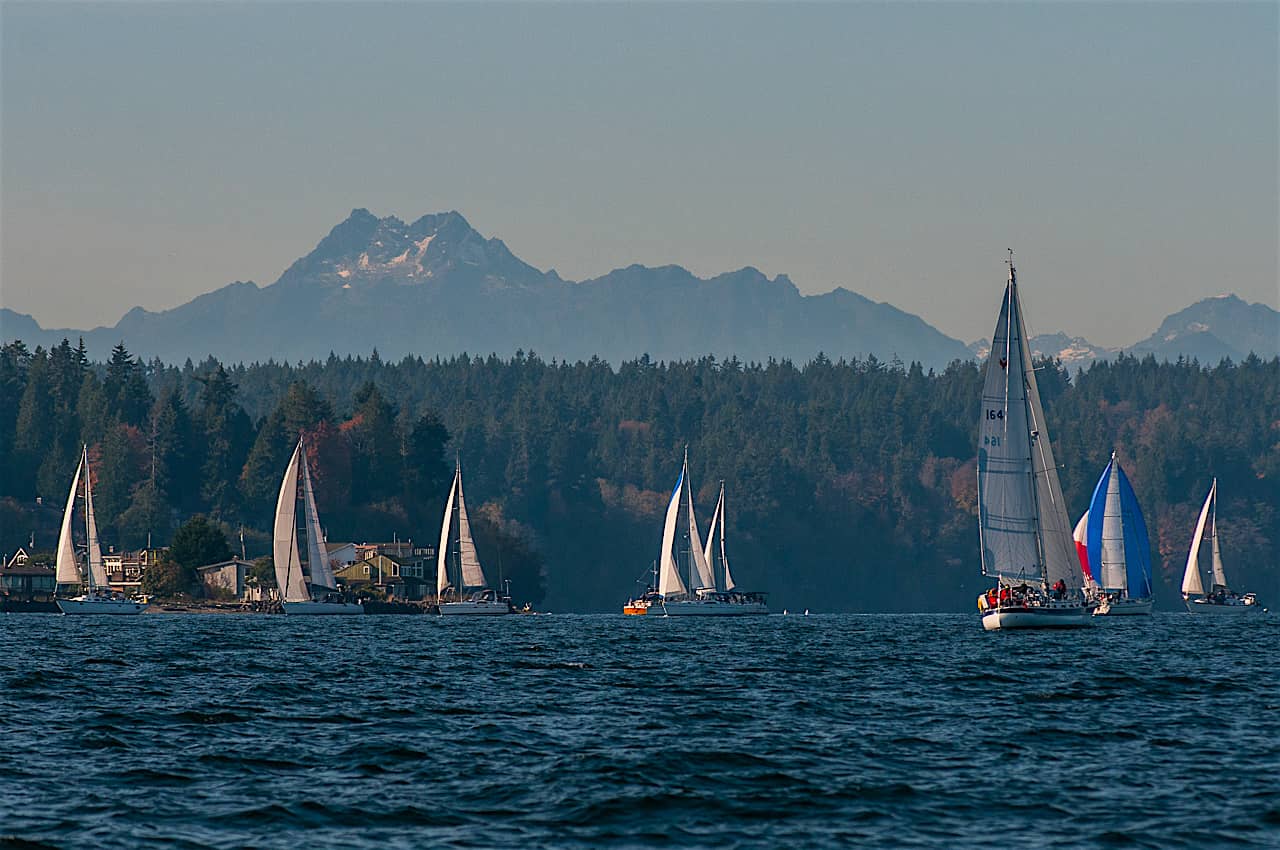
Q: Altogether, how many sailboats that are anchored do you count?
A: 0